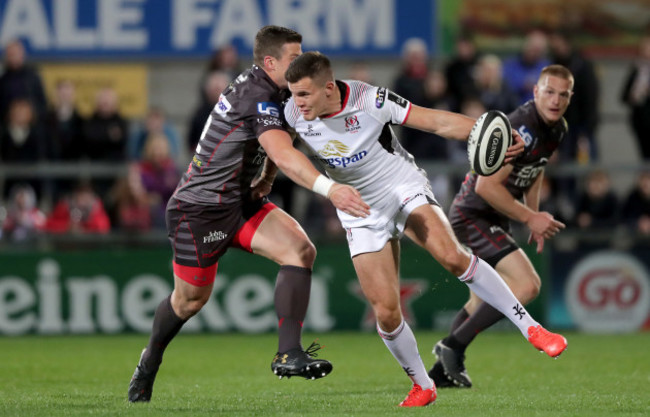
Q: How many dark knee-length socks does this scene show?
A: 4